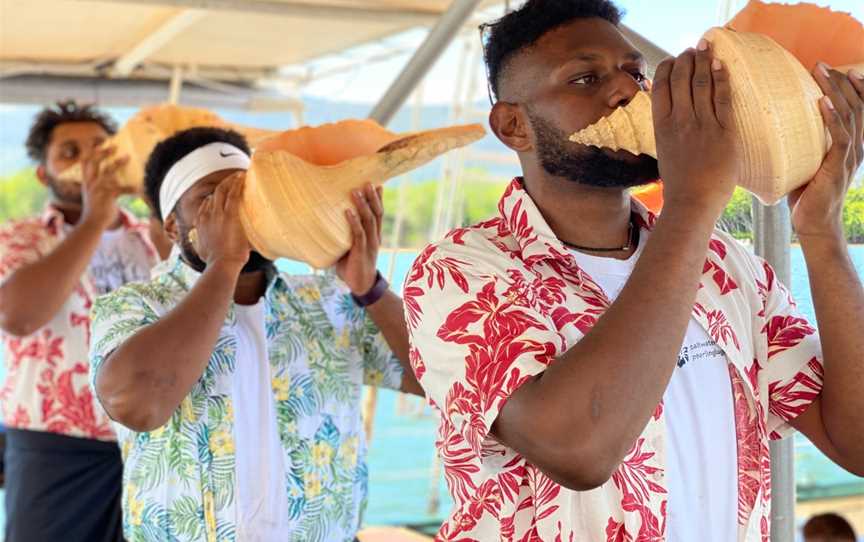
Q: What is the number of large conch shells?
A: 3